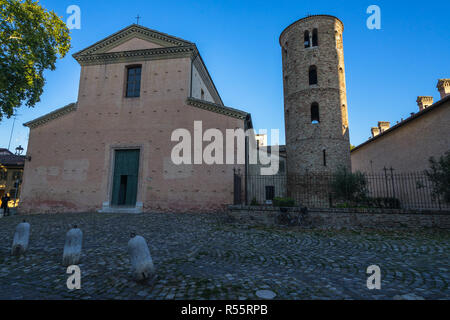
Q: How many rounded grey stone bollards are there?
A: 3